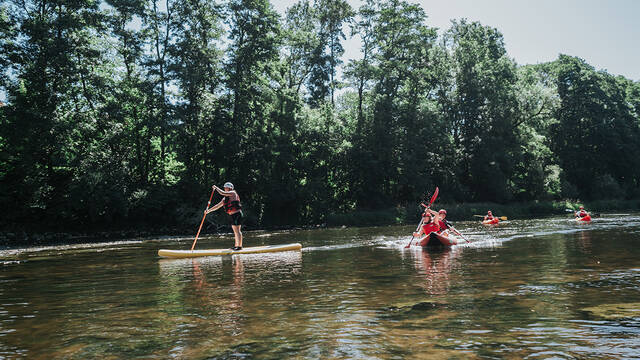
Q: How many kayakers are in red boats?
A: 4